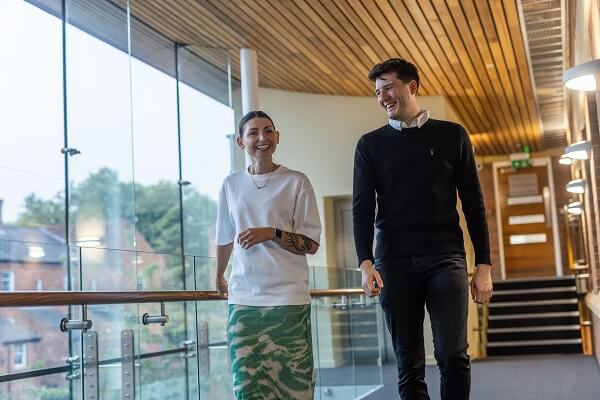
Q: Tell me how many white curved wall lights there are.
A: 5